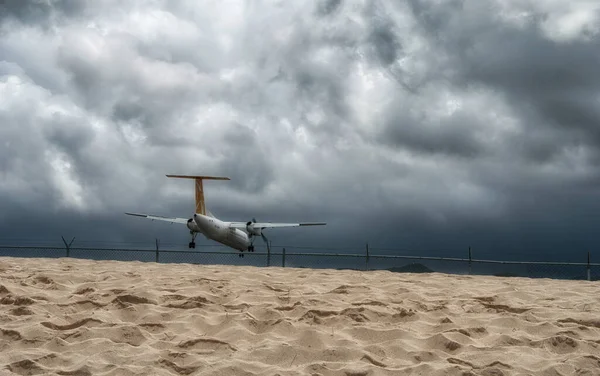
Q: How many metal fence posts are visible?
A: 7